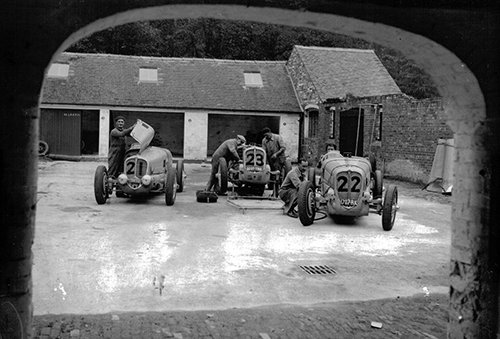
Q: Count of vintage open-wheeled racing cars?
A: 3